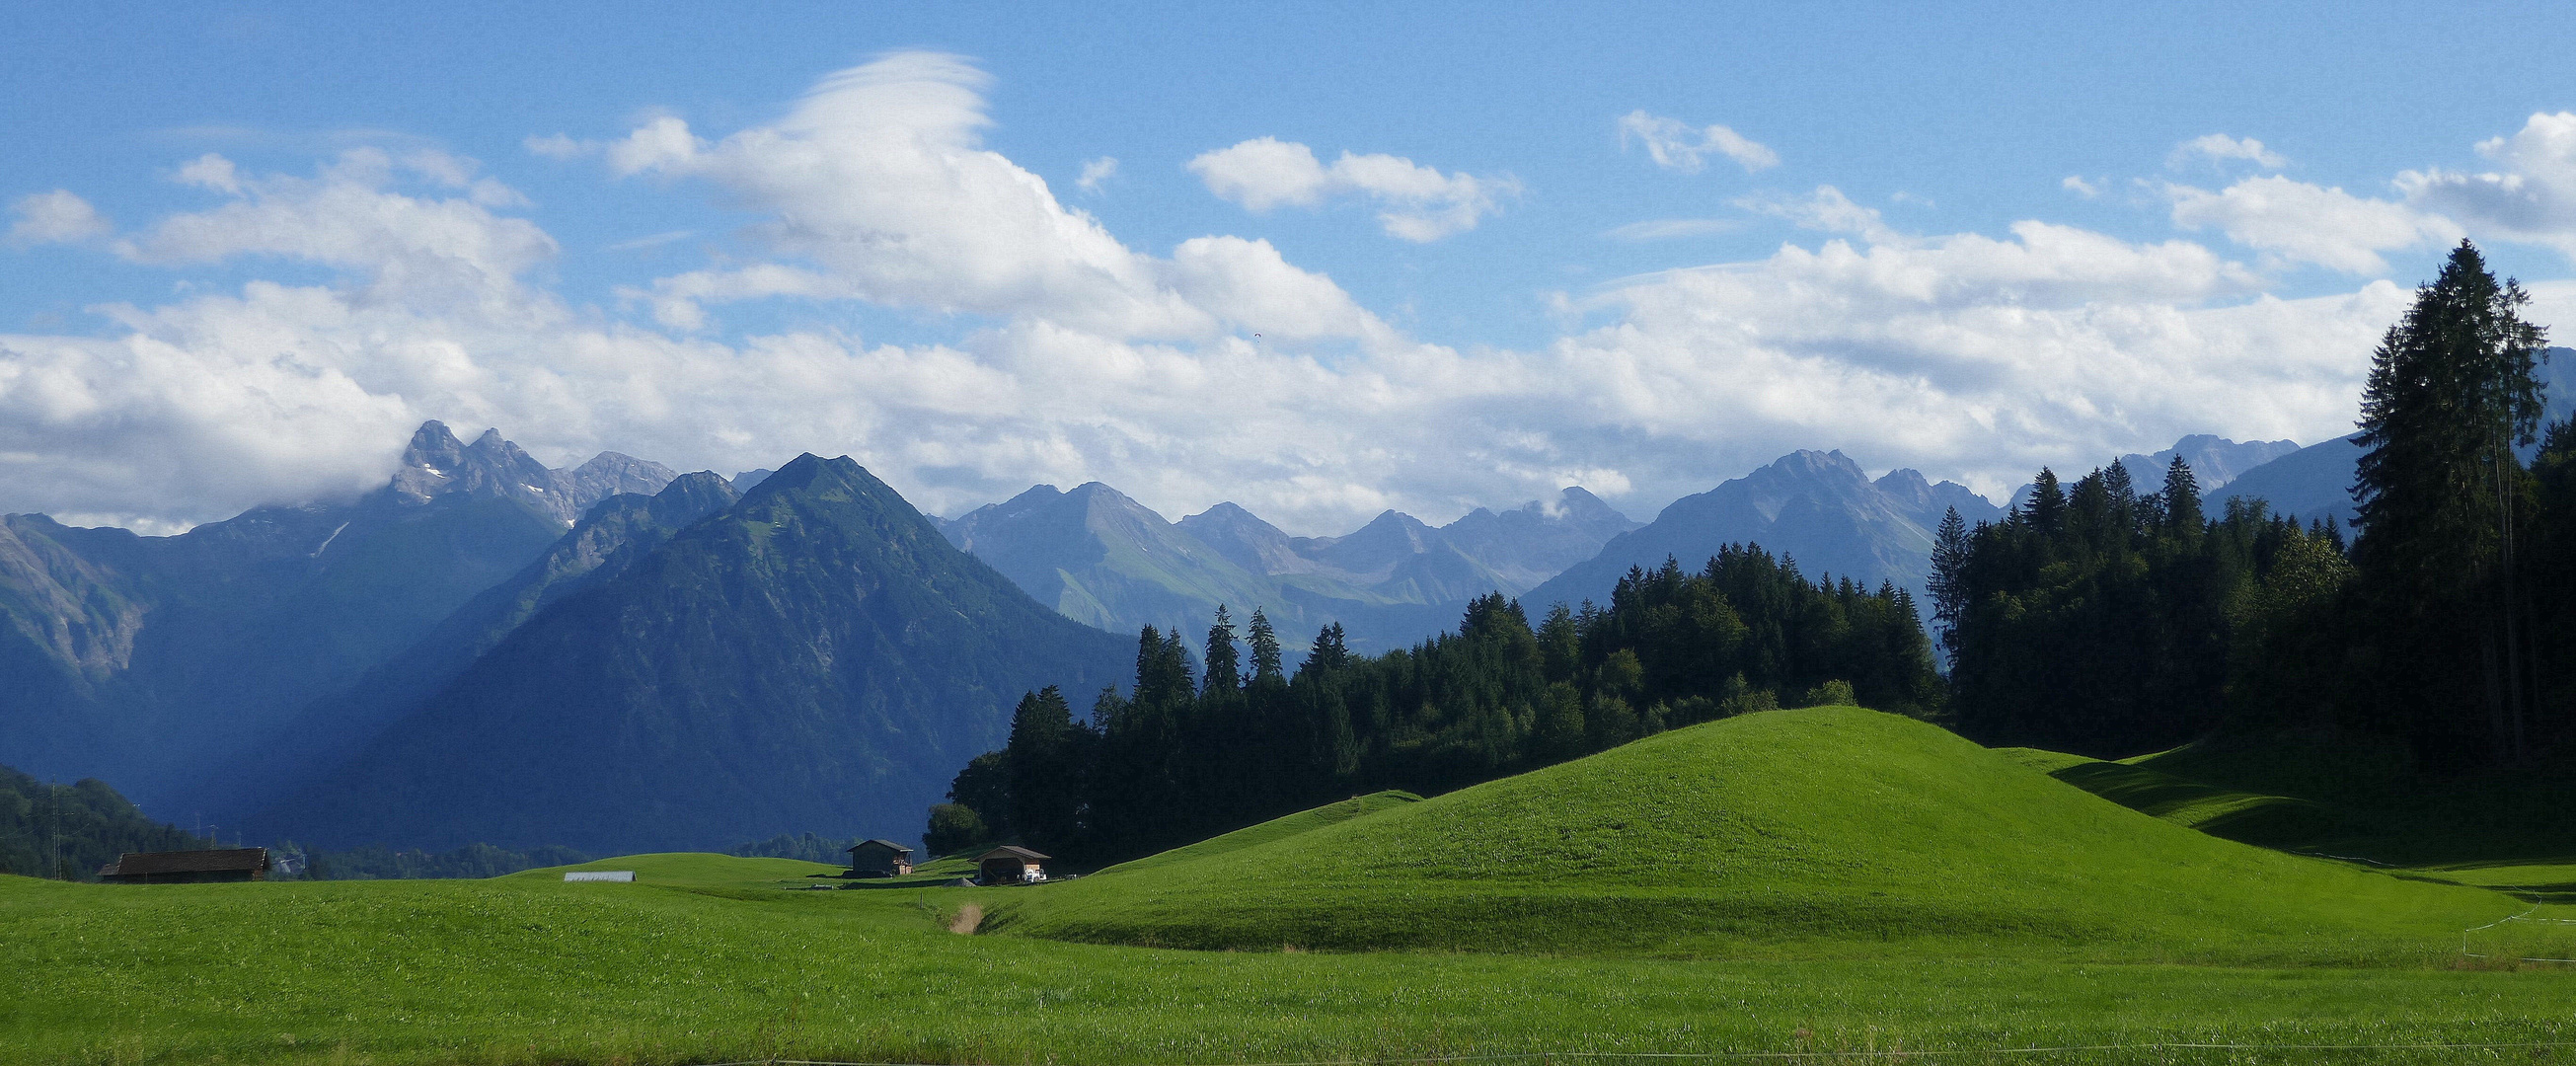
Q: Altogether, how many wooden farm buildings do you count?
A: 3